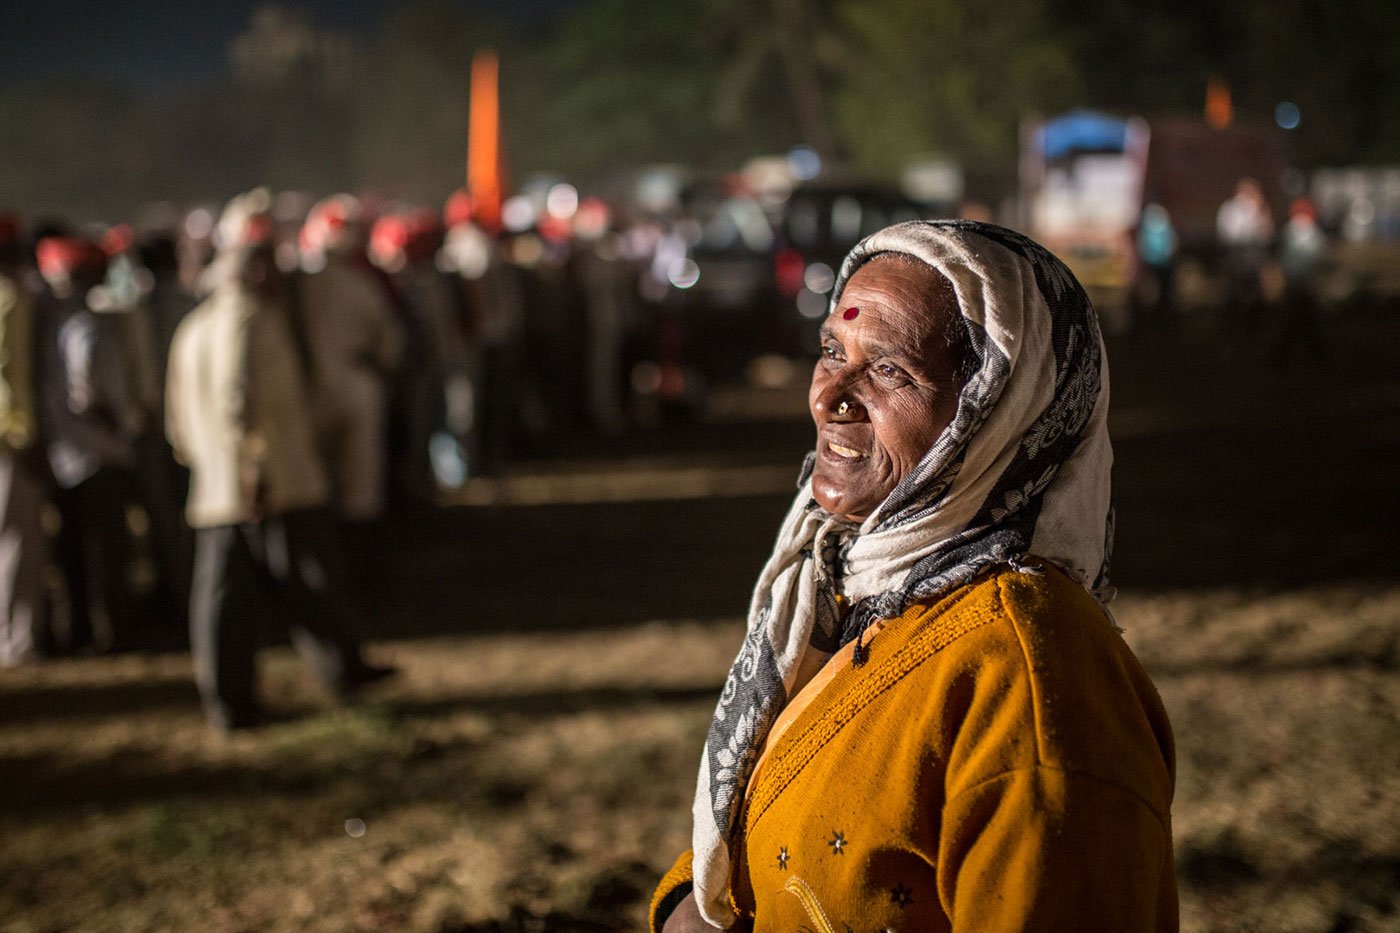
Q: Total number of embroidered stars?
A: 3